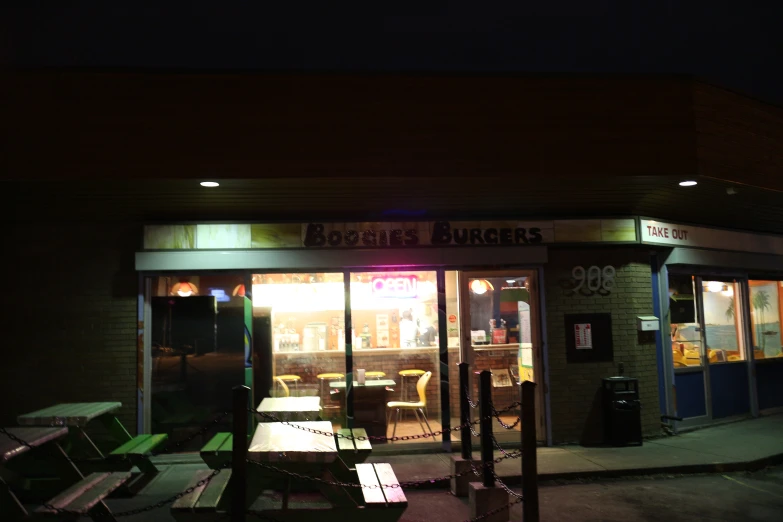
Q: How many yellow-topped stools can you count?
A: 4